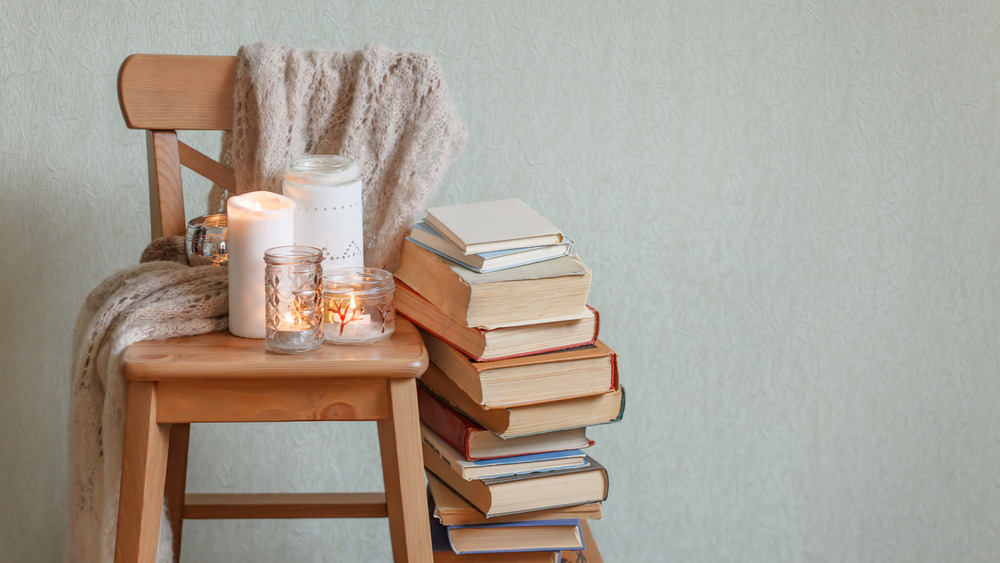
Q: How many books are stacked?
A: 12